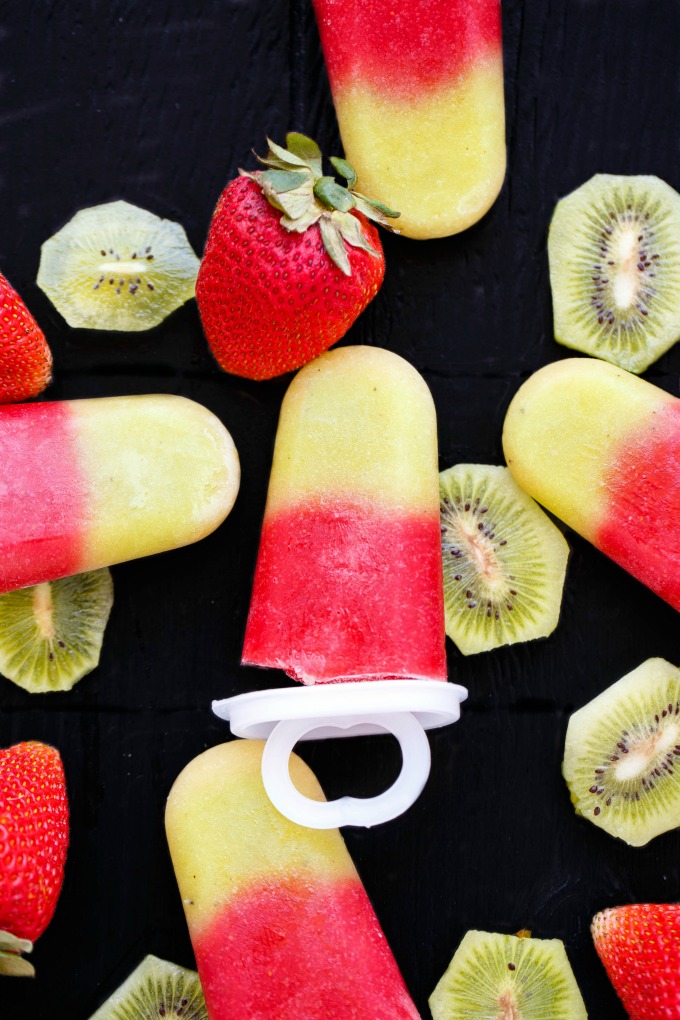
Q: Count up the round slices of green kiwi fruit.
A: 7